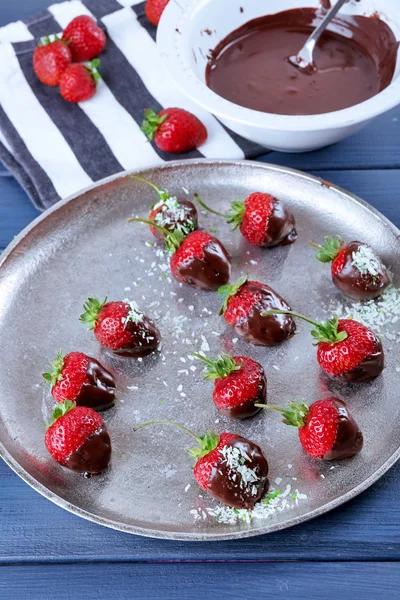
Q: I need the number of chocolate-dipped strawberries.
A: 12